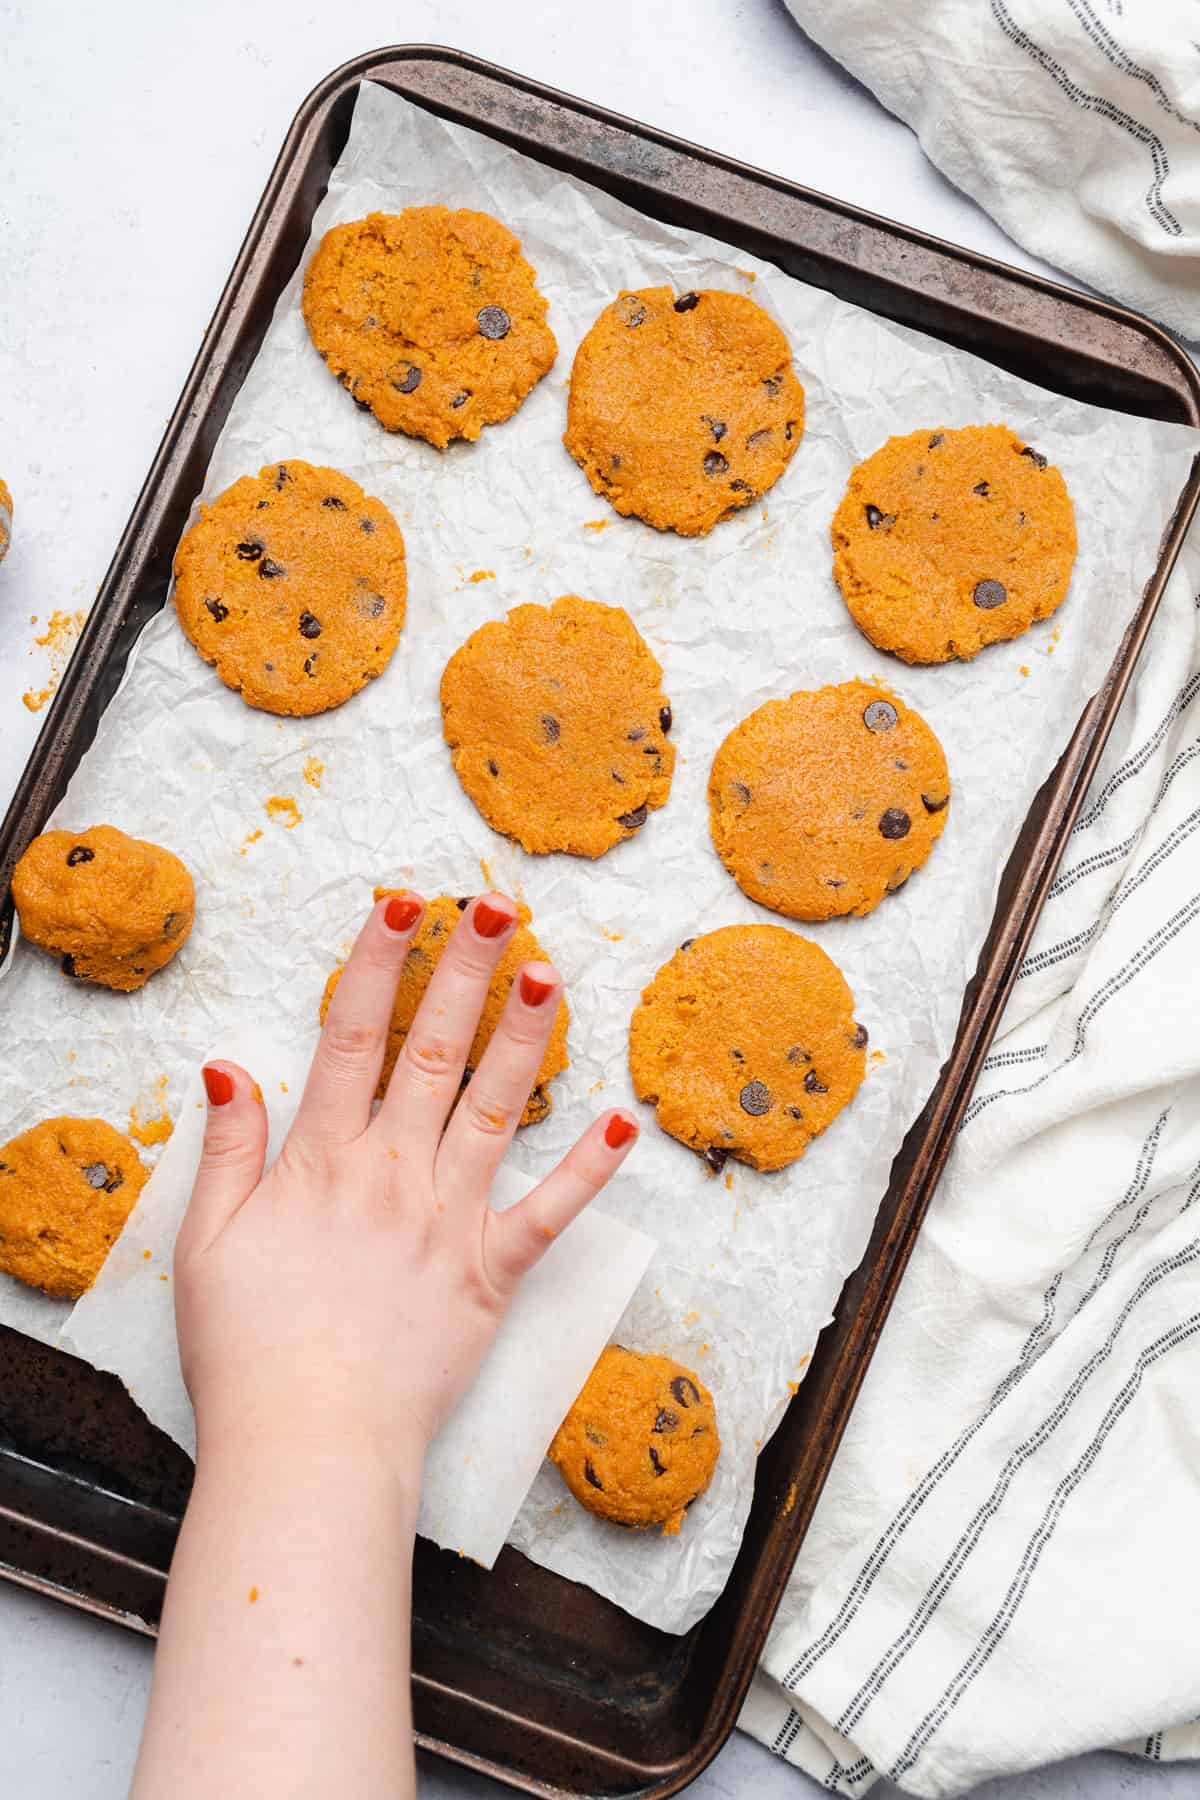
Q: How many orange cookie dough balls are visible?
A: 3